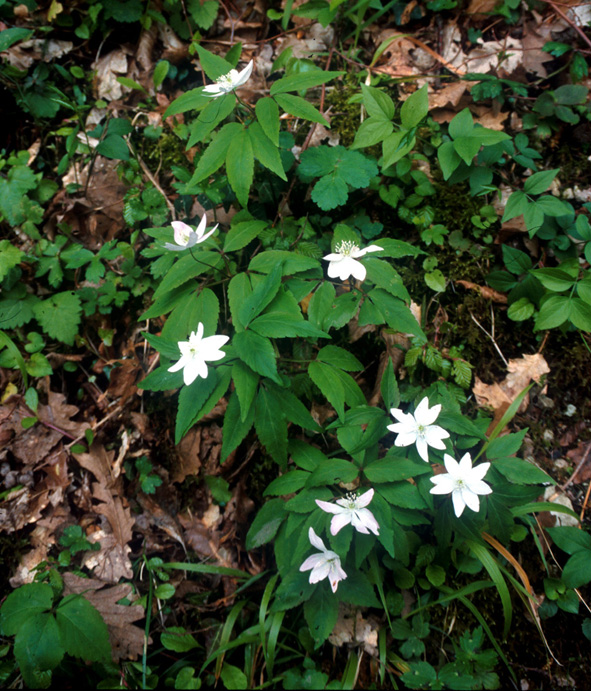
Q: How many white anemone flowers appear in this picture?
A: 8